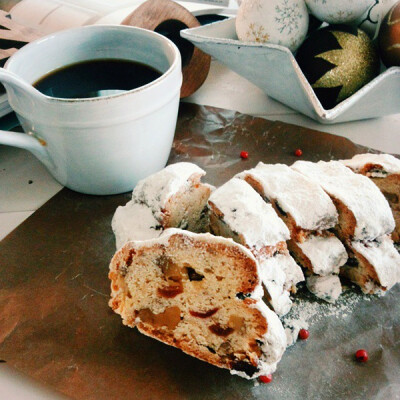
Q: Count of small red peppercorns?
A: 5